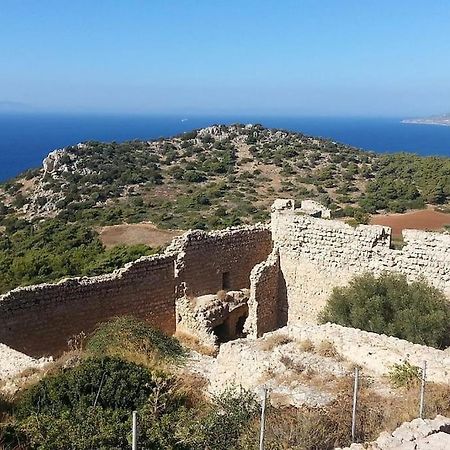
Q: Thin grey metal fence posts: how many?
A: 4